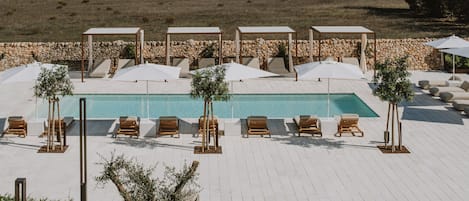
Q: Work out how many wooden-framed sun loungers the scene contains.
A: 8